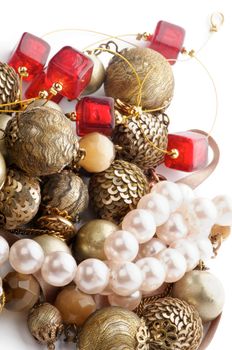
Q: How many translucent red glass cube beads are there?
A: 6